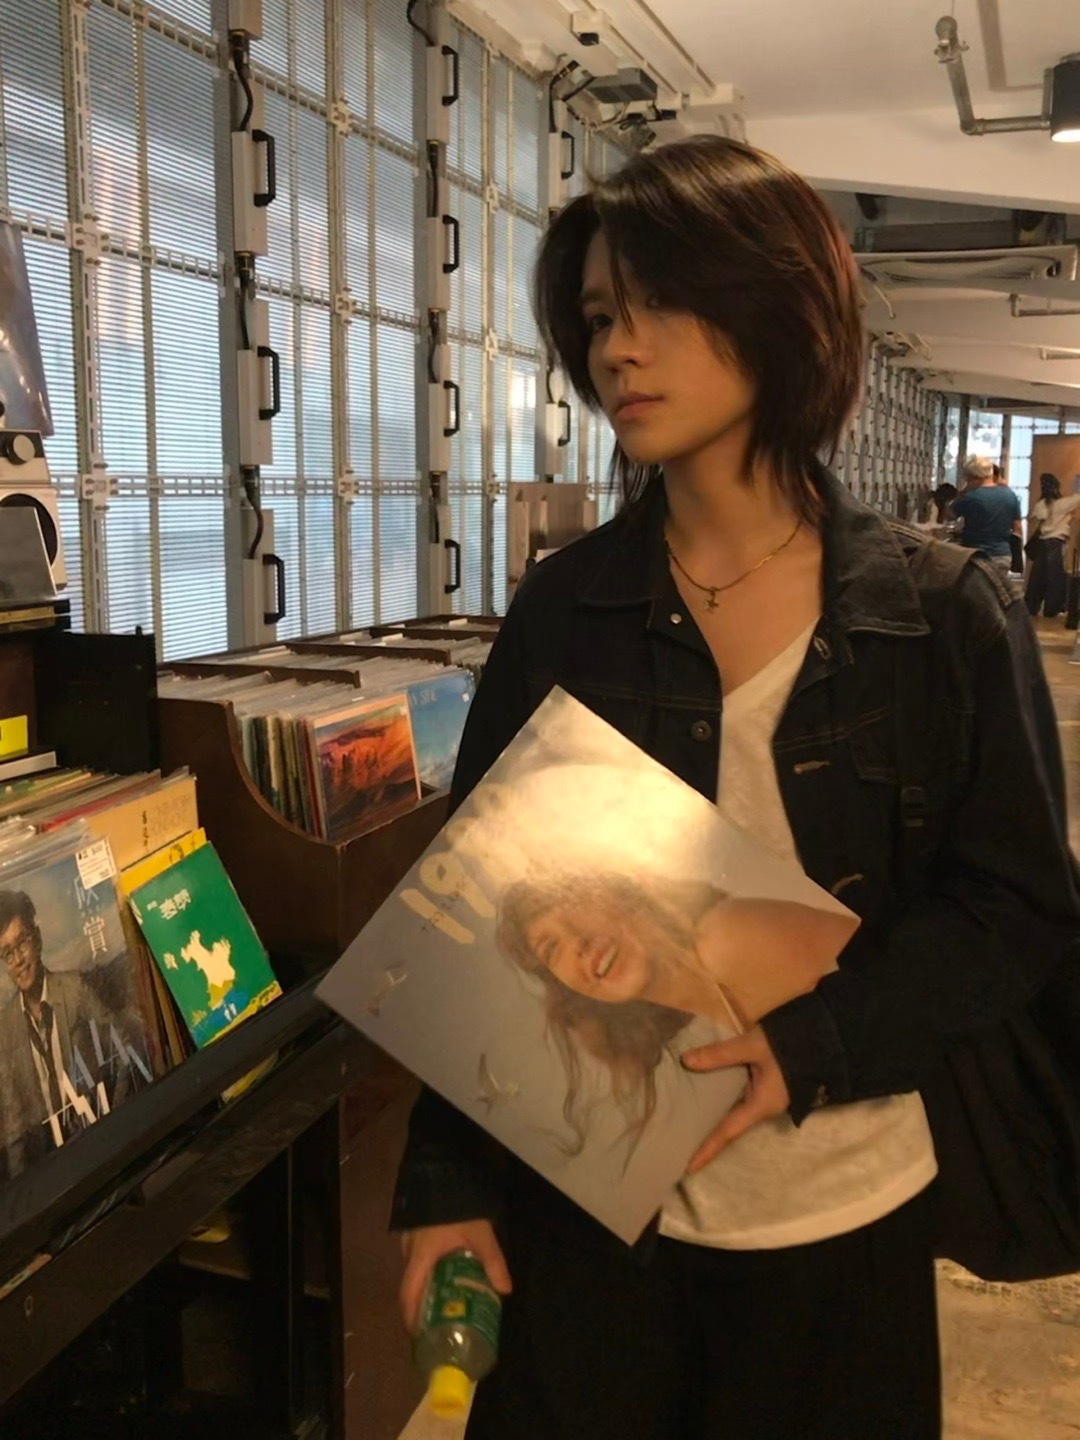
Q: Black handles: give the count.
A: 9